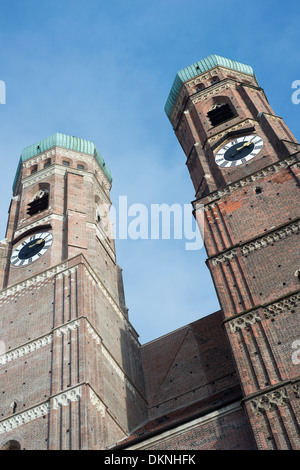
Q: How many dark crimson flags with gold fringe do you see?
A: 0